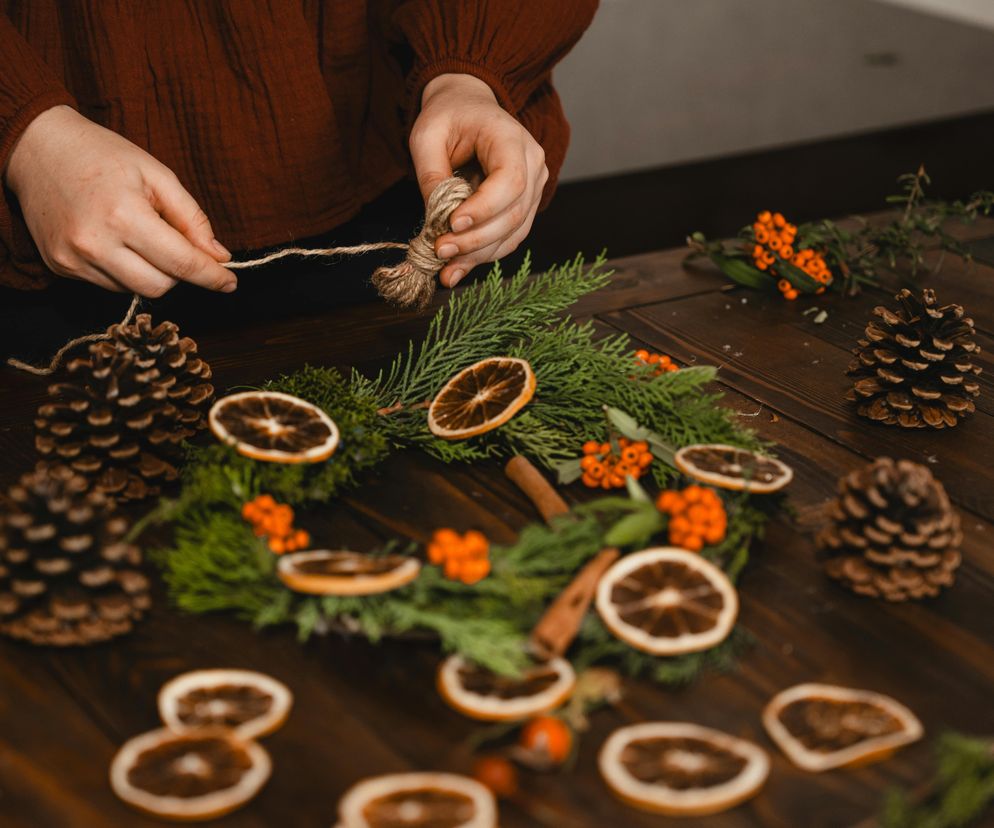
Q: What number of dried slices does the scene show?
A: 11